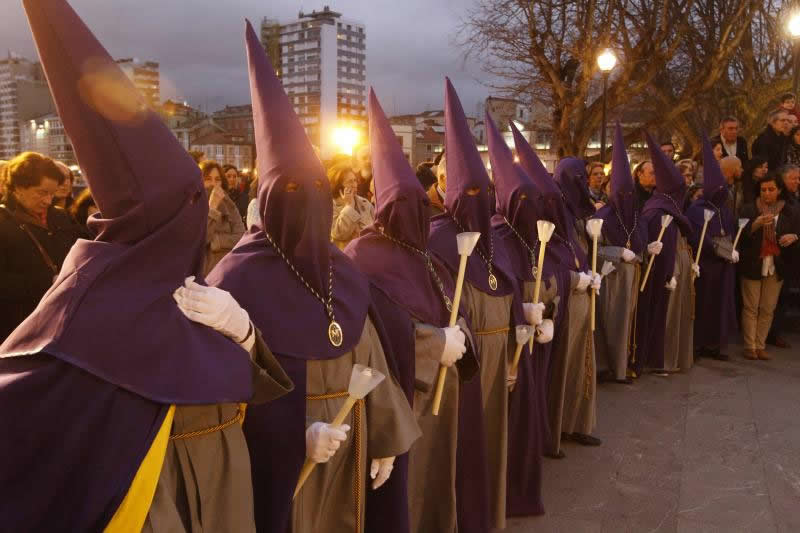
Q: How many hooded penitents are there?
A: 10